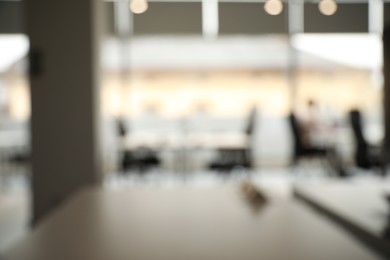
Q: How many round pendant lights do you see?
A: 3